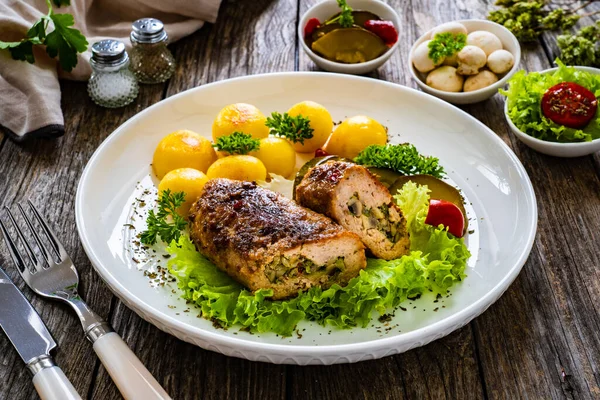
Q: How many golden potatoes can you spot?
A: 7